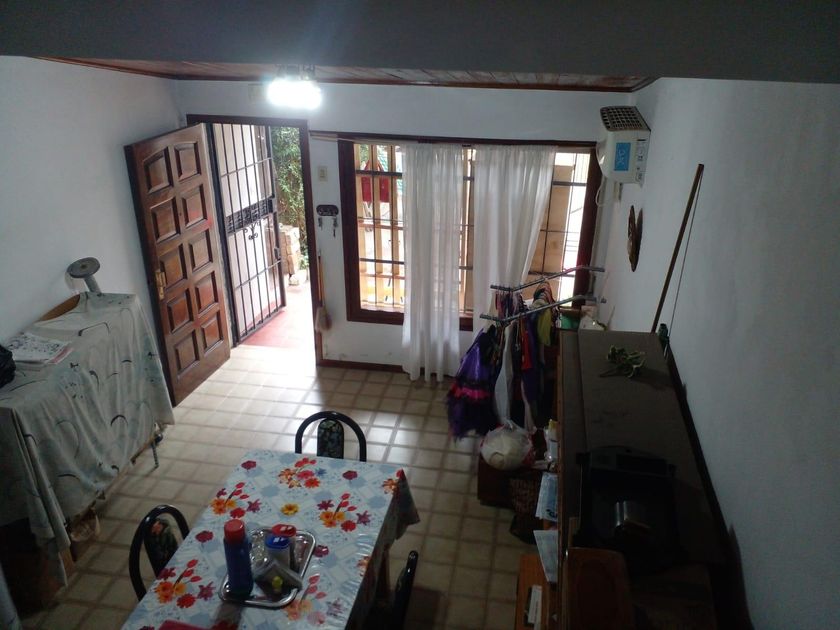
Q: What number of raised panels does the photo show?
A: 10